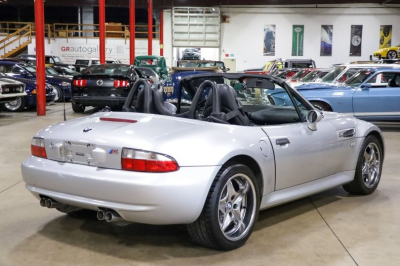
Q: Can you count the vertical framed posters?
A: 5